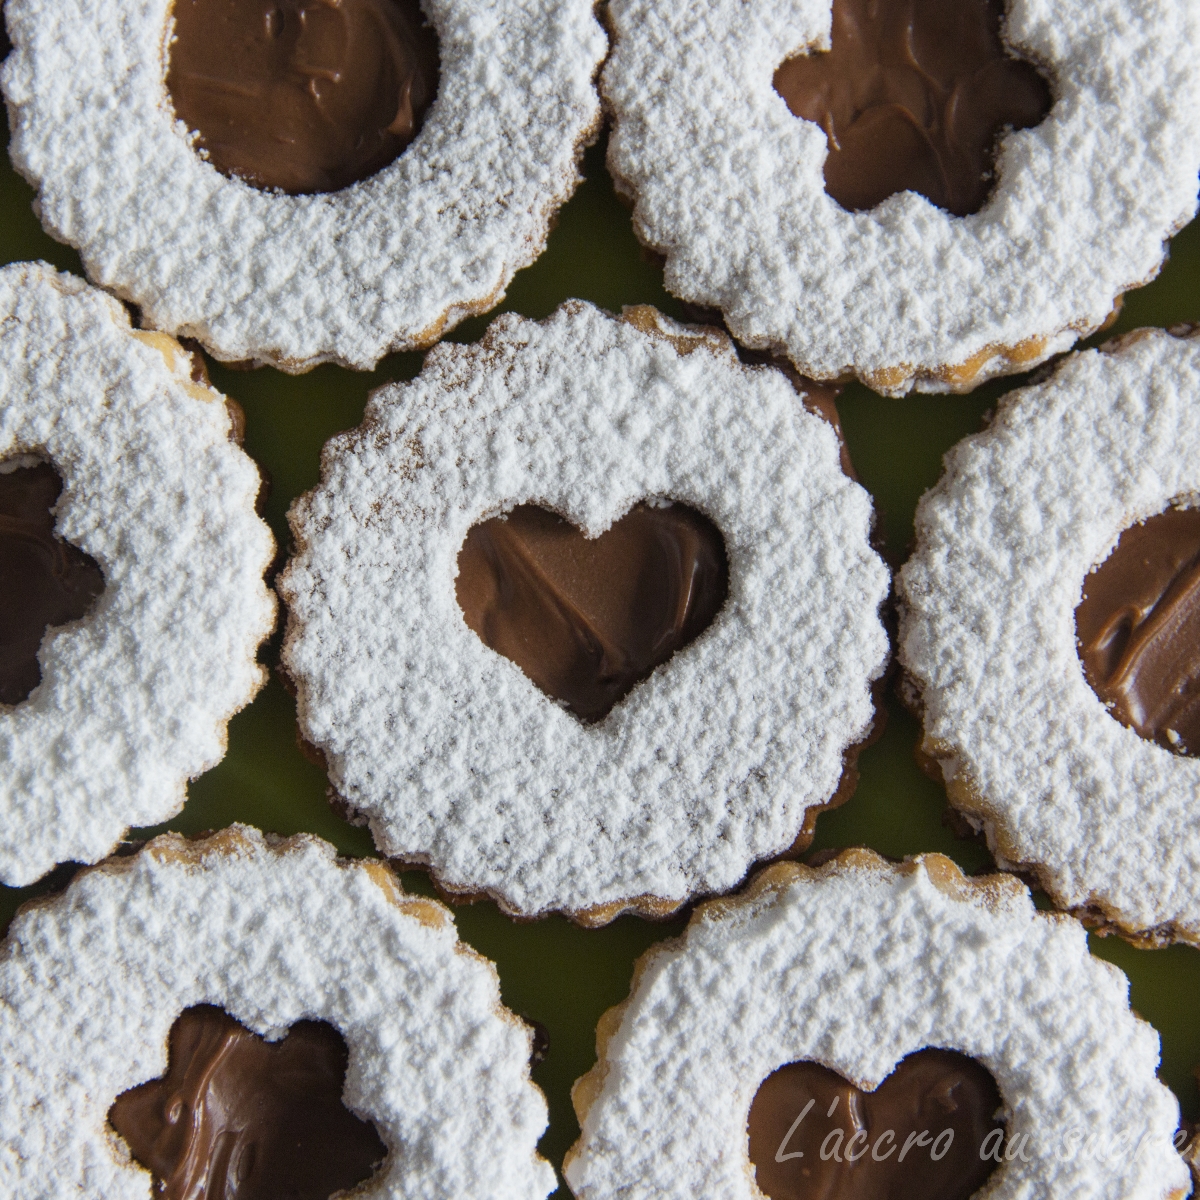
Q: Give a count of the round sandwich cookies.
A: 7